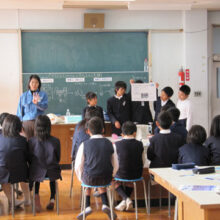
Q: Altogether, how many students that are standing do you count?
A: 5